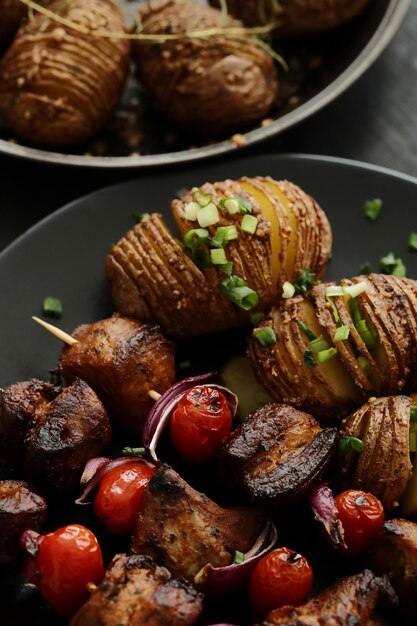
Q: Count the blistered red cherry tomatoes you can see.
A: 5